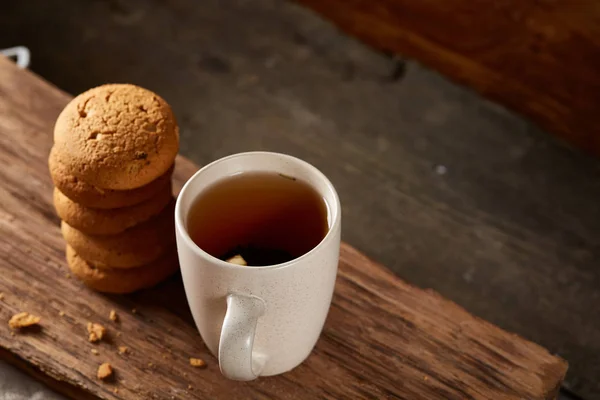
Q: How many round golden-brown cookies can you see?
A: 5